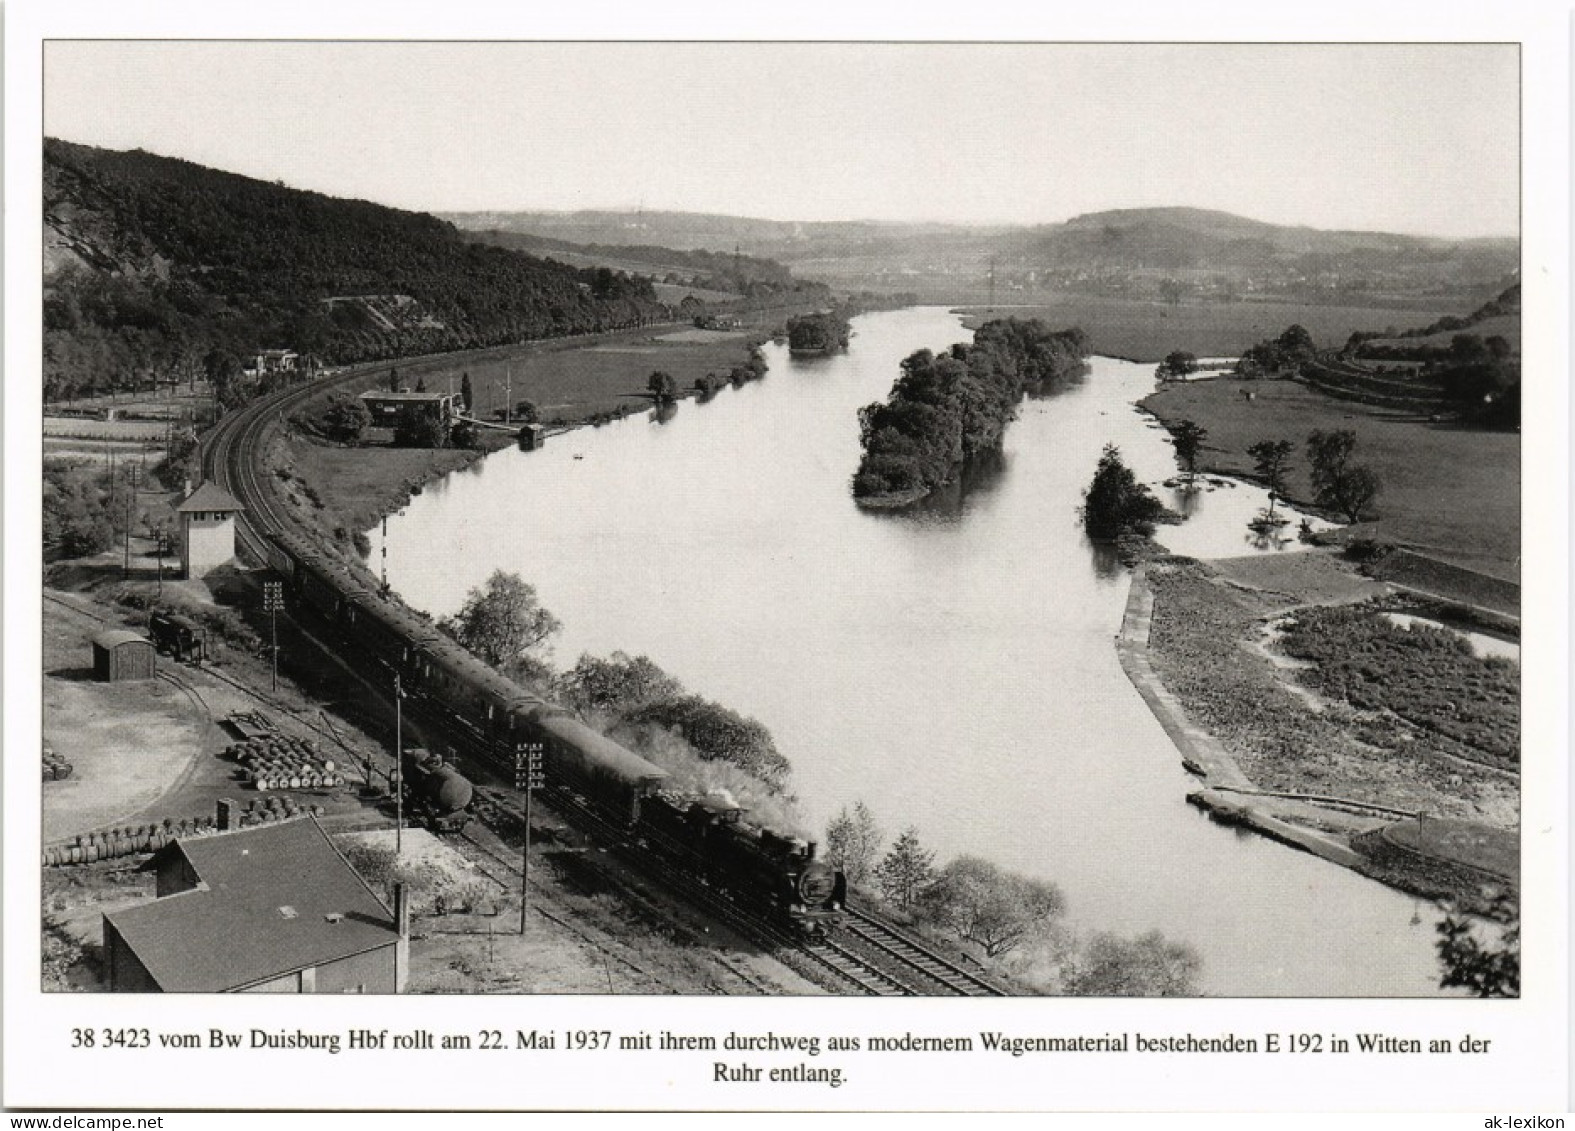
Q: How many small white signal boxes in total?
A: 1